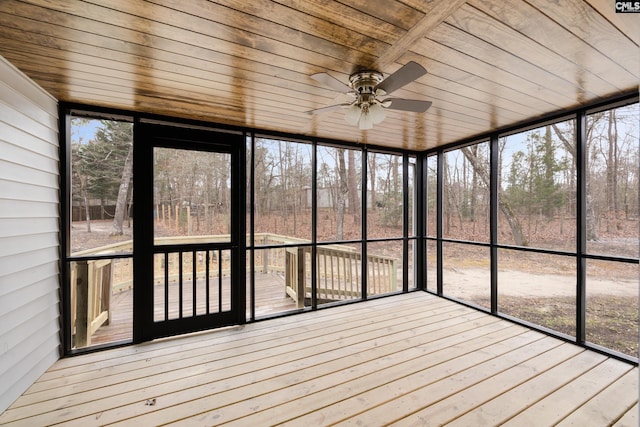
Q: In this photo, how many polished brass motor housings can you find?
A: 1